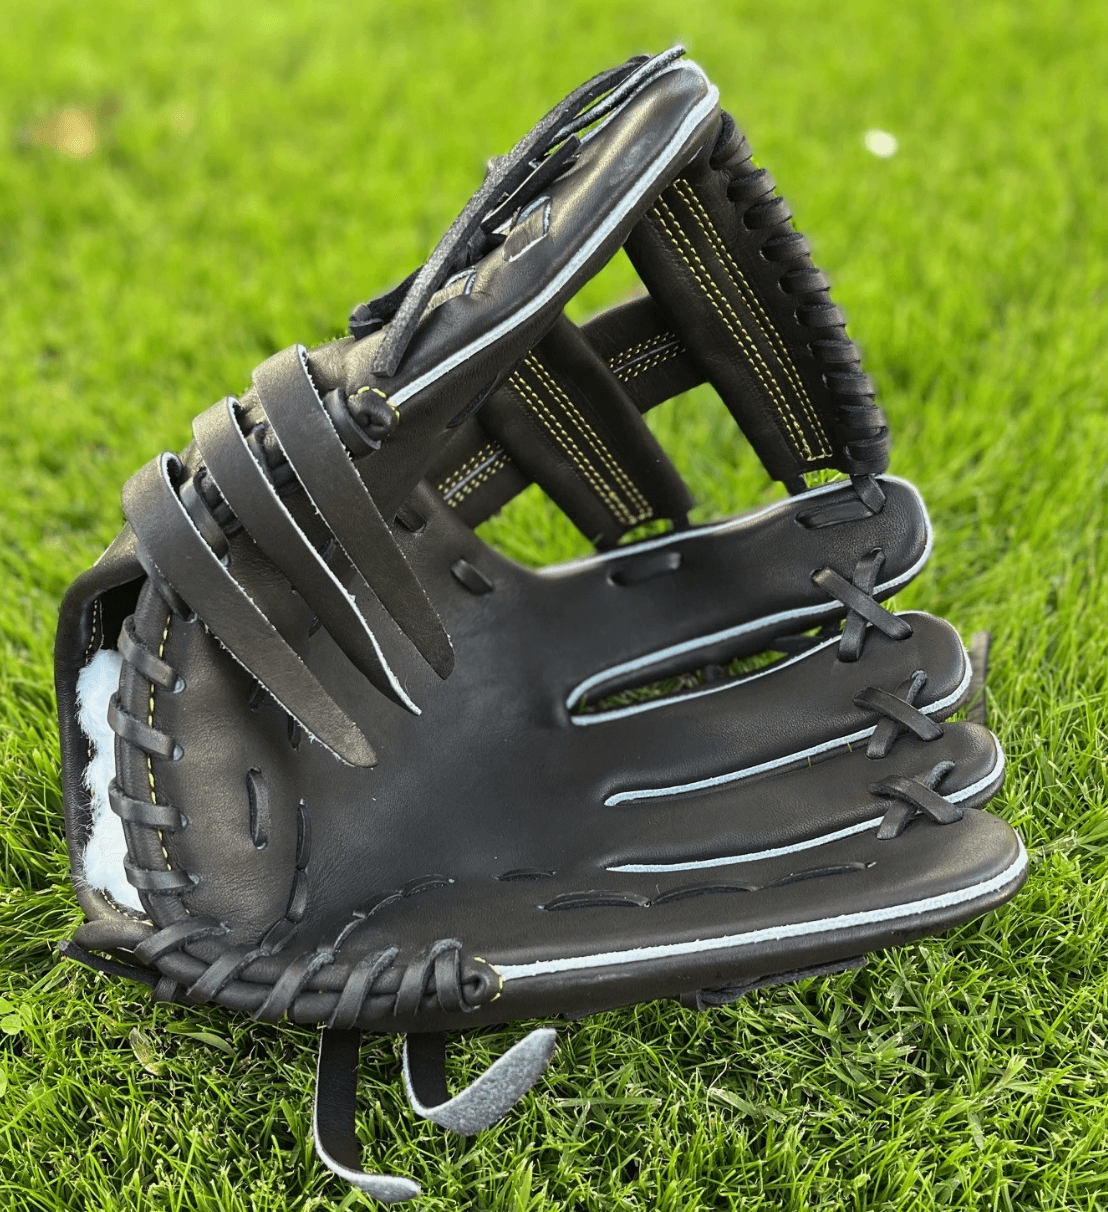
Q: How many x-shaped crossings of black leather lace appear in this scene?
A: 3